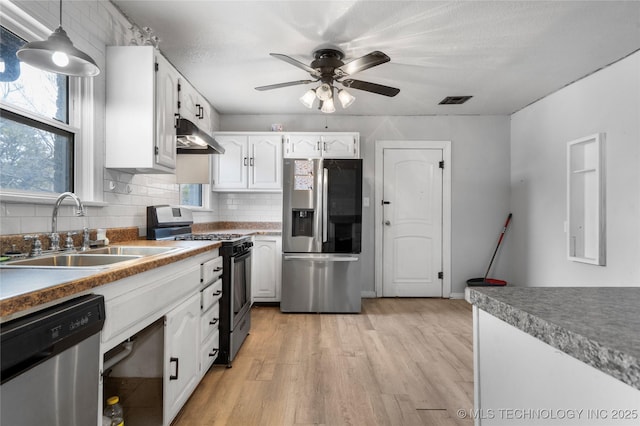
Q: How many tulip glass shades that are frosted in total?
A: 4